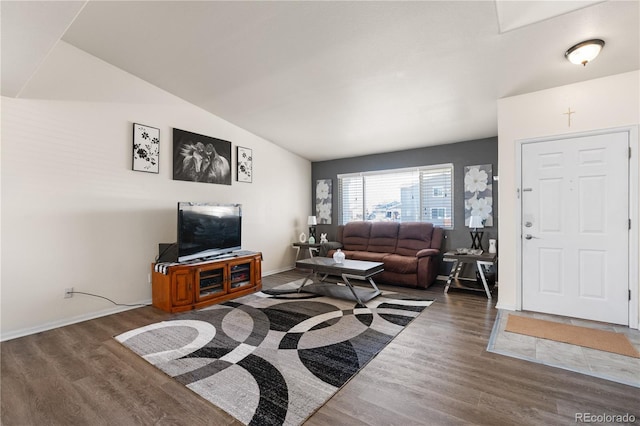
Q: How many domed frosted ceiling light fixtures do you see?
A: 1